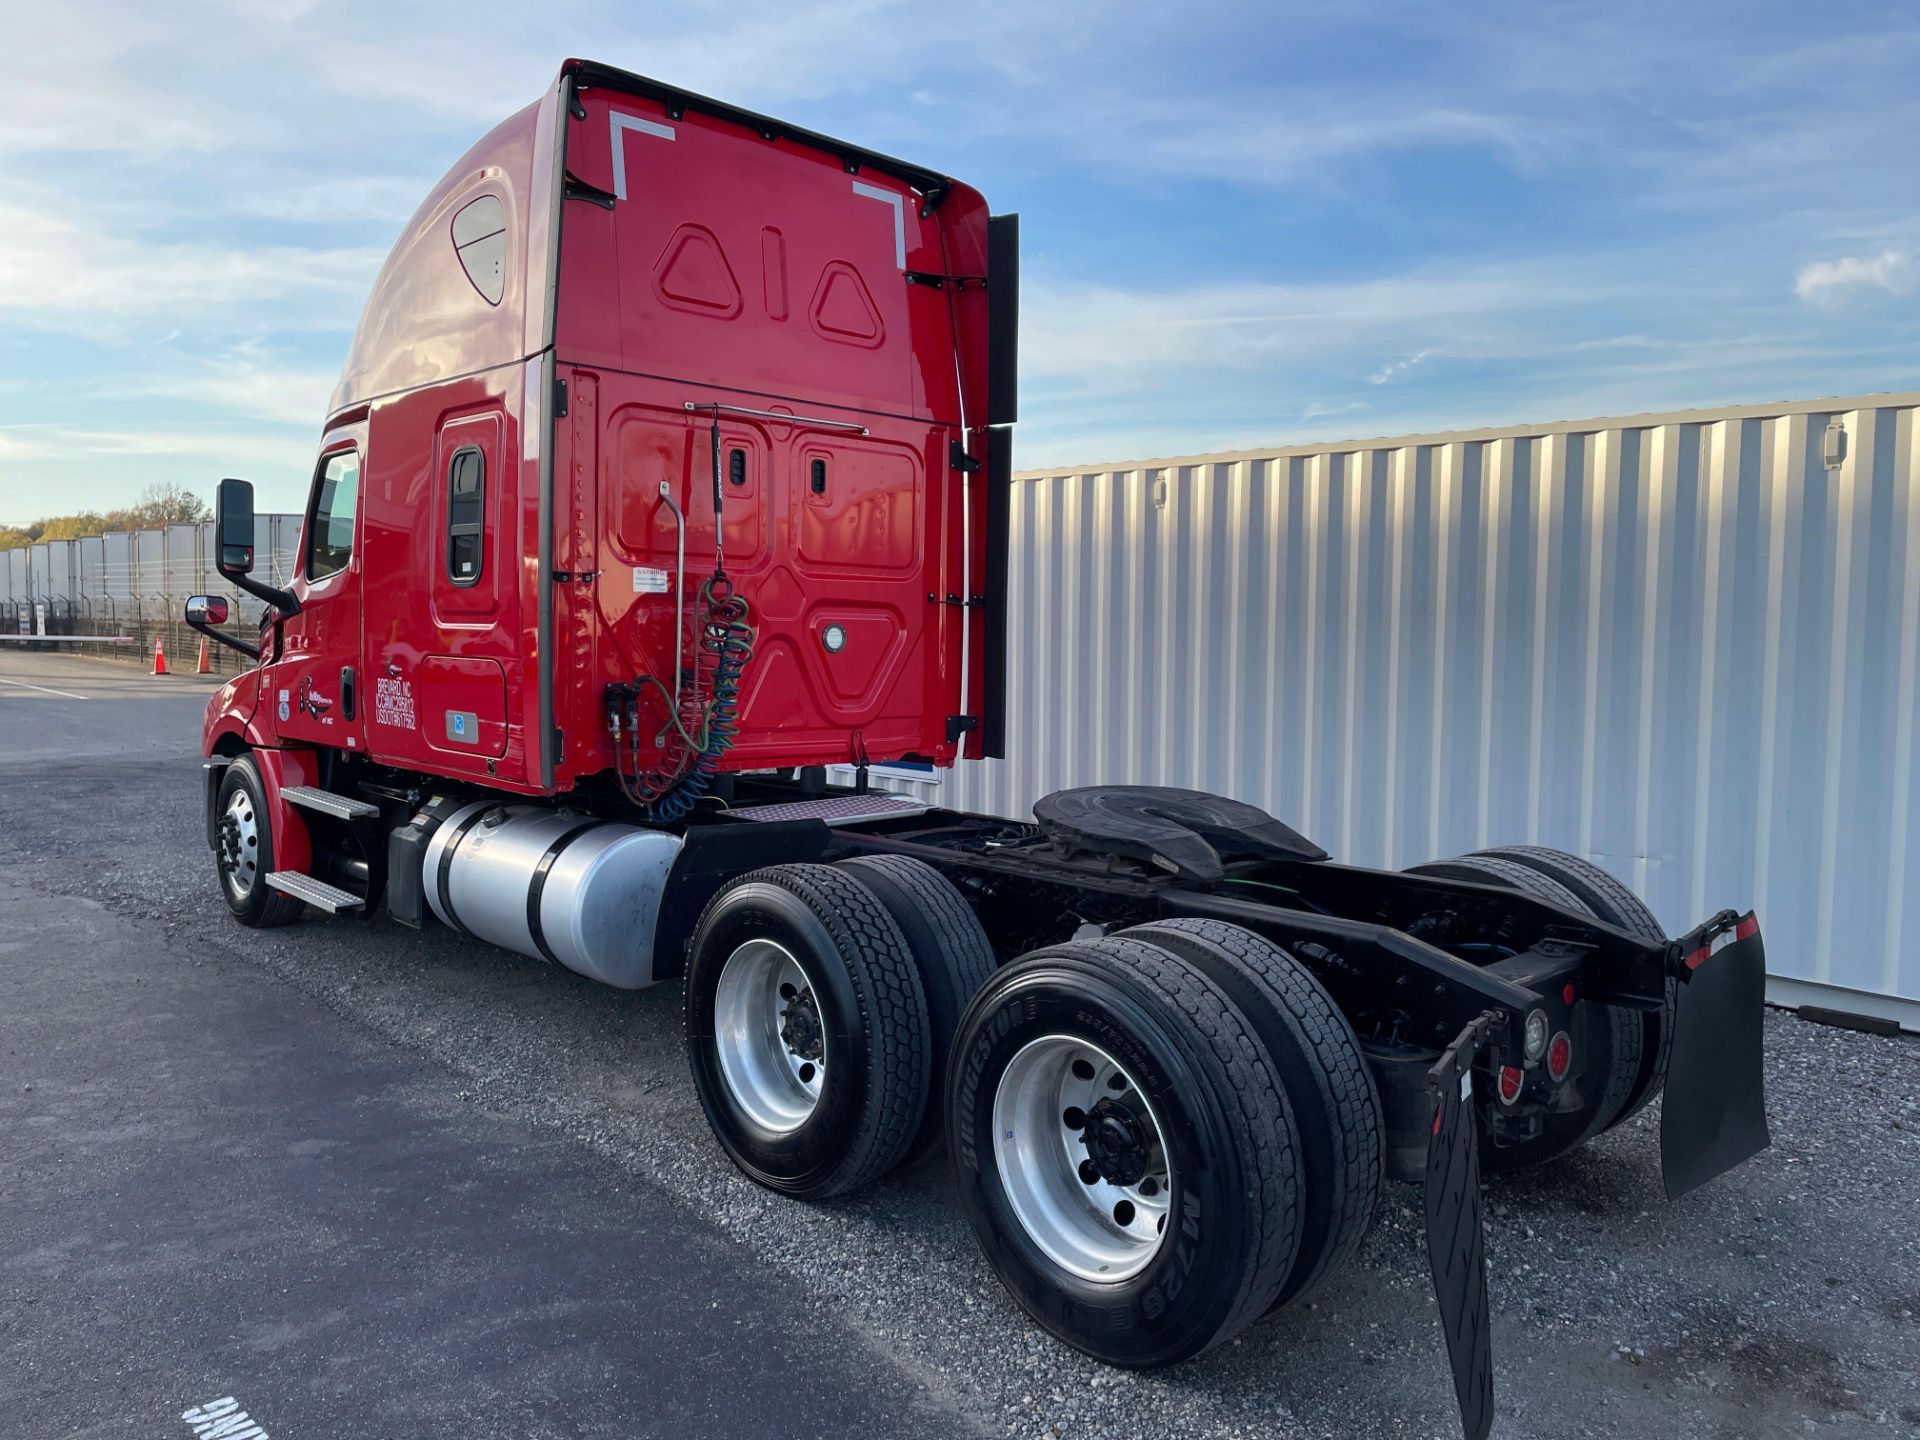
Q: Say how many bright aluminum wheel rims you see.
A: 3